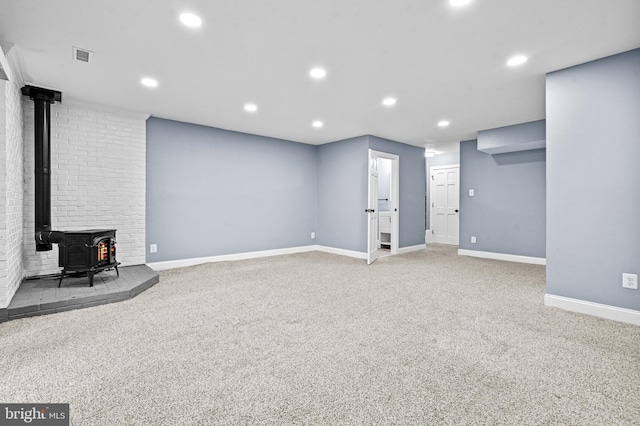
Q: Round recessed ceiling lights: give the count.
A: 9